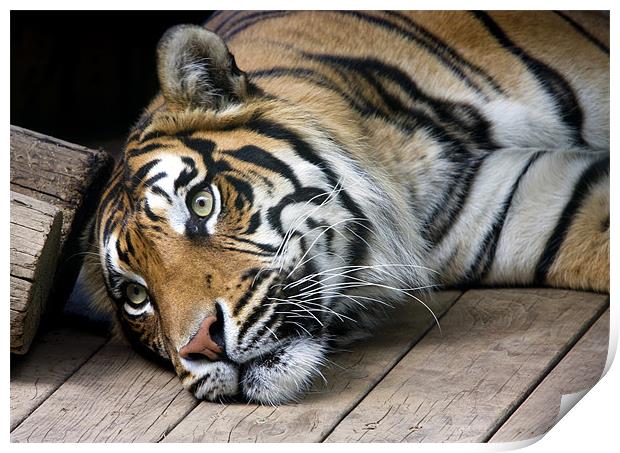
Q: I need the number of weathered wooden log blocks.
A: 2